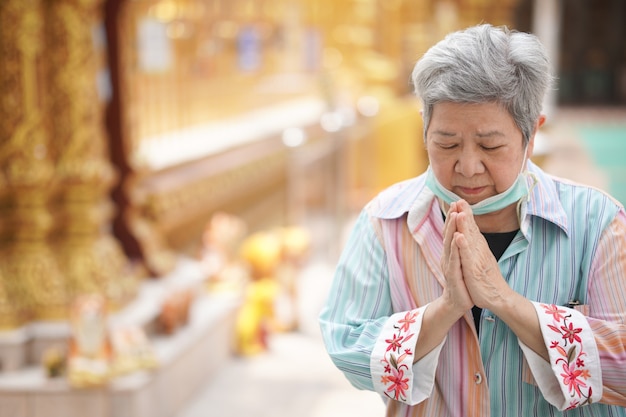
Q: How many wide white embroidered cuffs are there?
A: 2